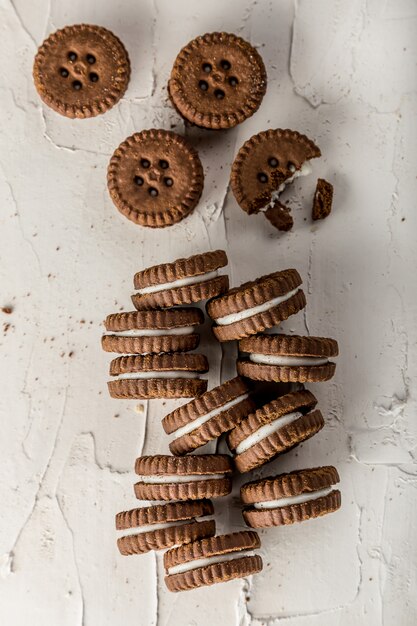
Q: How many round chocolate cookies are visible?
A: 15